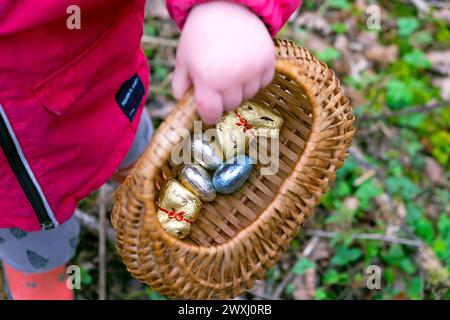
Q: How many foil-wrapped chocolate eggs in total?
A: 3